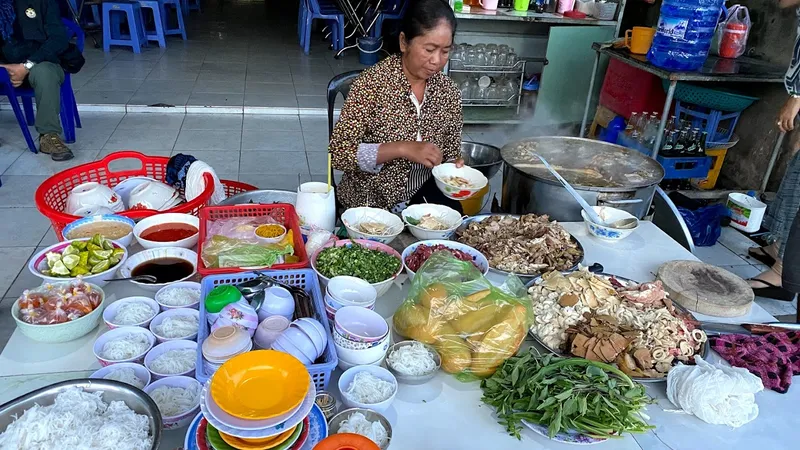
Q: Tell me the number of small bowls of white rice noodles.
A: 10